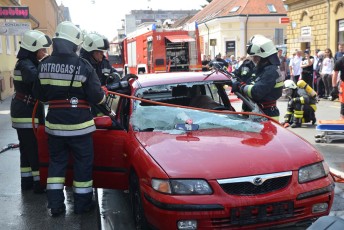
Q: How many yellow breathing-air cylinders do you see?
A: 1